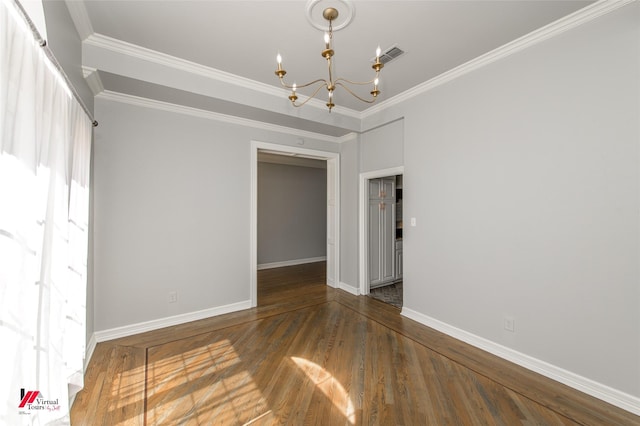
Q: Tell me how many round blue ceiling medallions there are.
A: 0